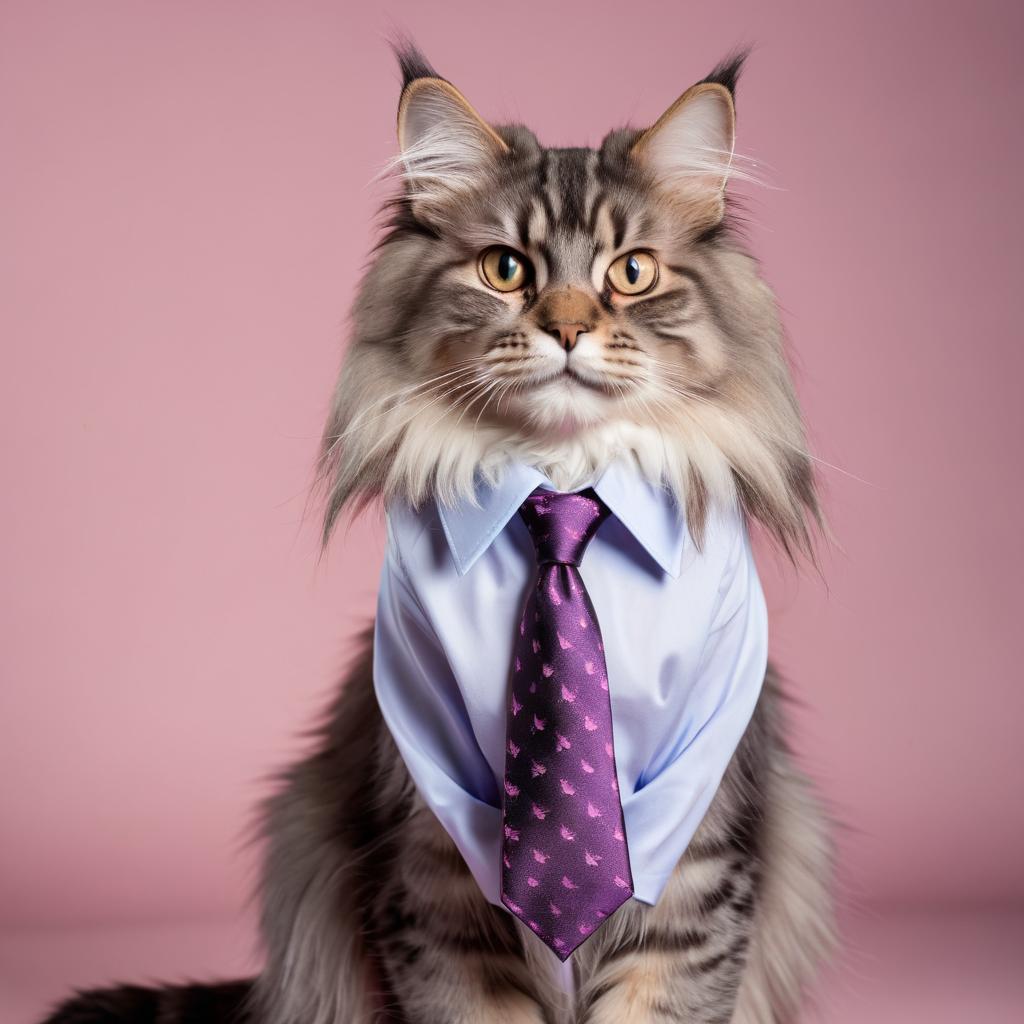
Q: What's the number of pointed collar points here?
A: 2